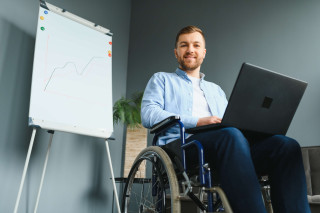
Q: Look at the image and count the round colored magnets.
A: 6